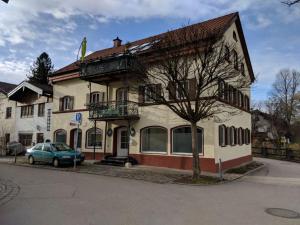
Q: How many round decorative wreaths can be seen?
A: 2